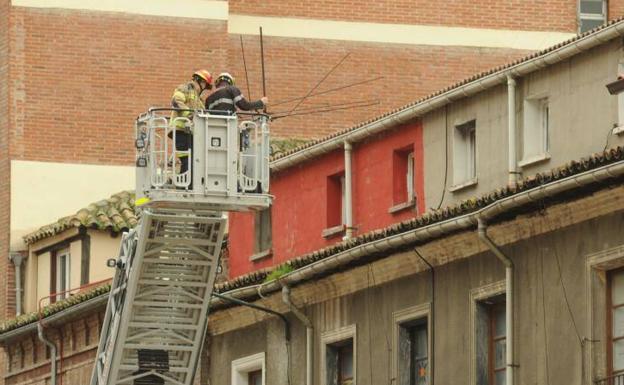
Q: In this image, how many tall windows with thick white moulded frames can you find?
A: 5